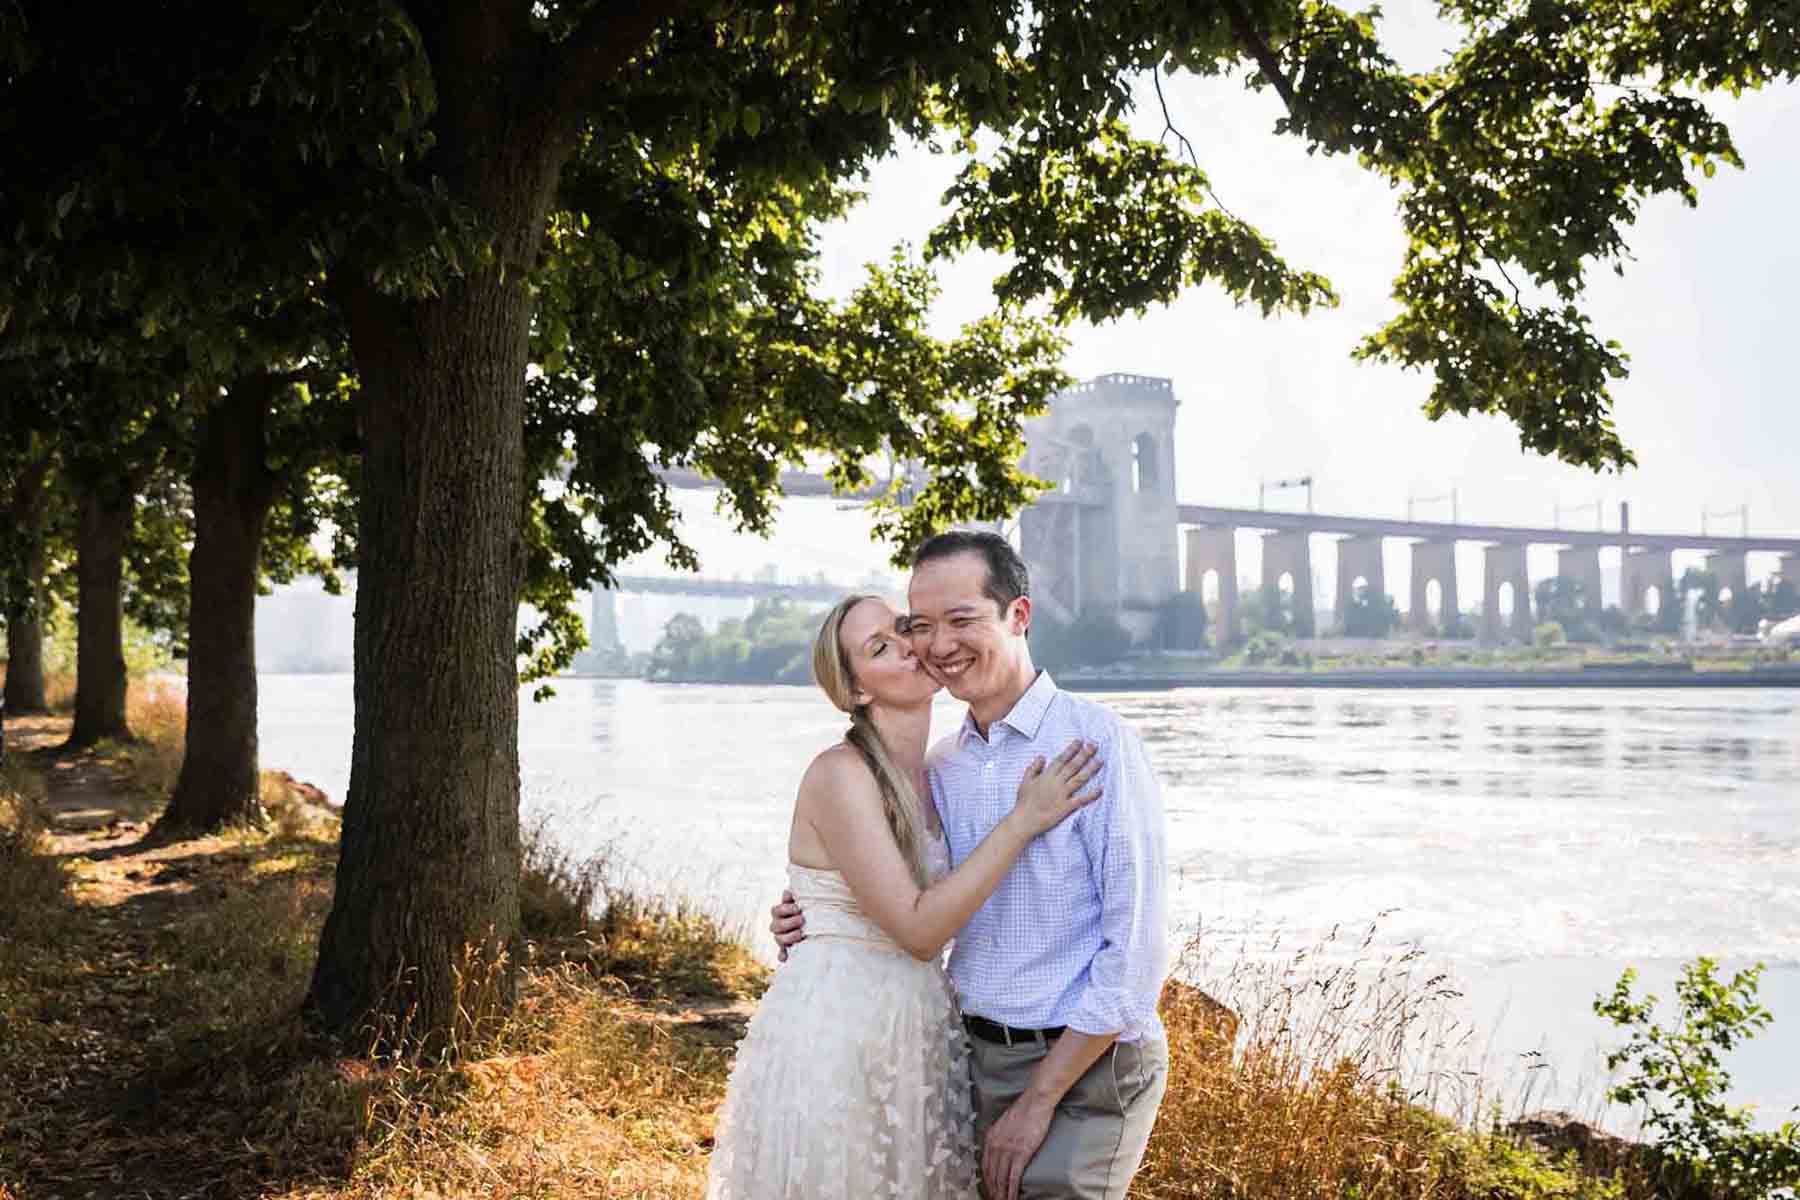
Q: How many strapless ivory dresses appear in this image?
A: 1